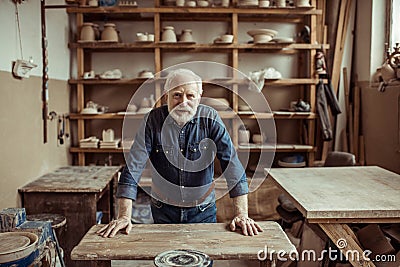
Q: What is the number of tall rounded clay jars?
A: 4